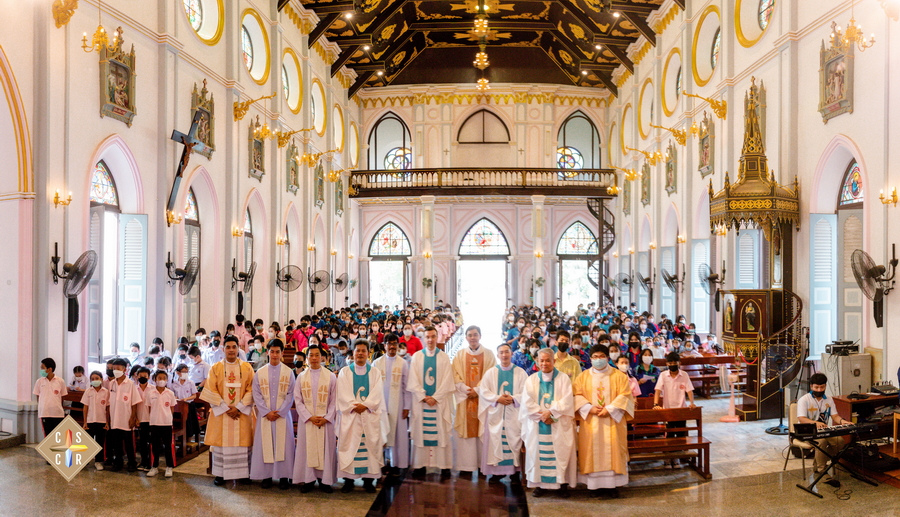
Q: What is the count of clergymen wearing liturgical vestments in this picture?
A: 10